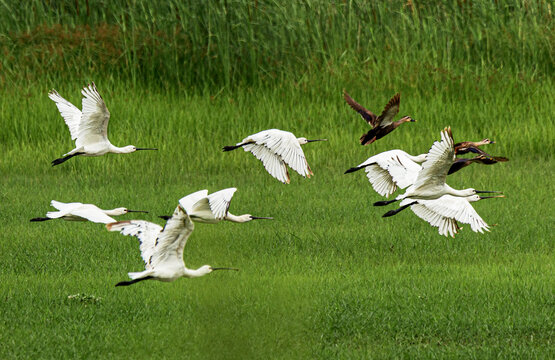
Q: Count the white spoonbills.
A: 8